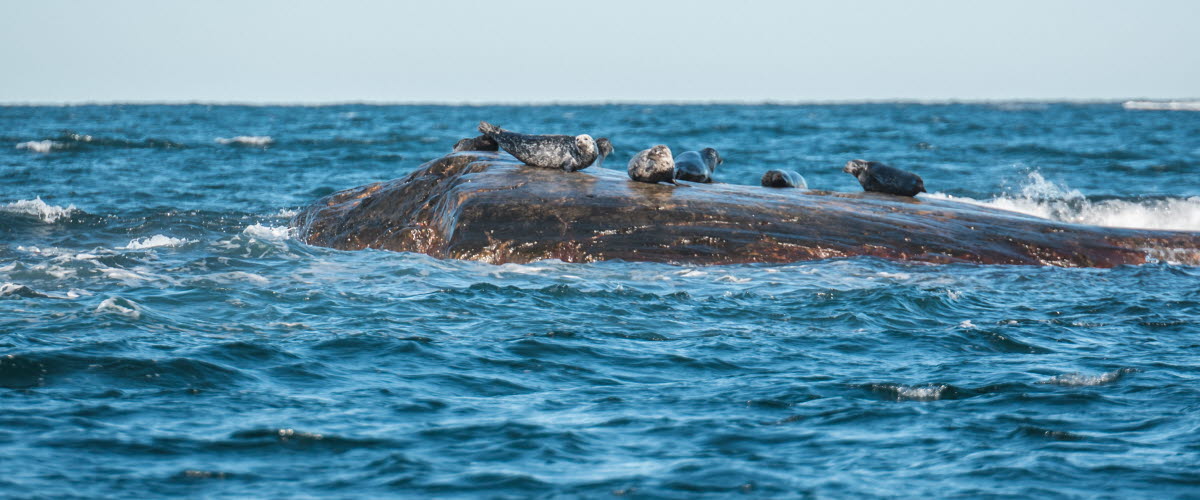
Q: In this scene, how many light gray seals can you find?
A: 2